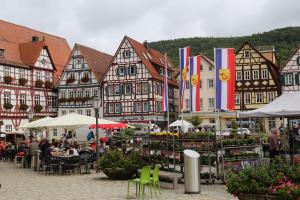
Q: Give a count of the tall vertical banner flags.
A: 4